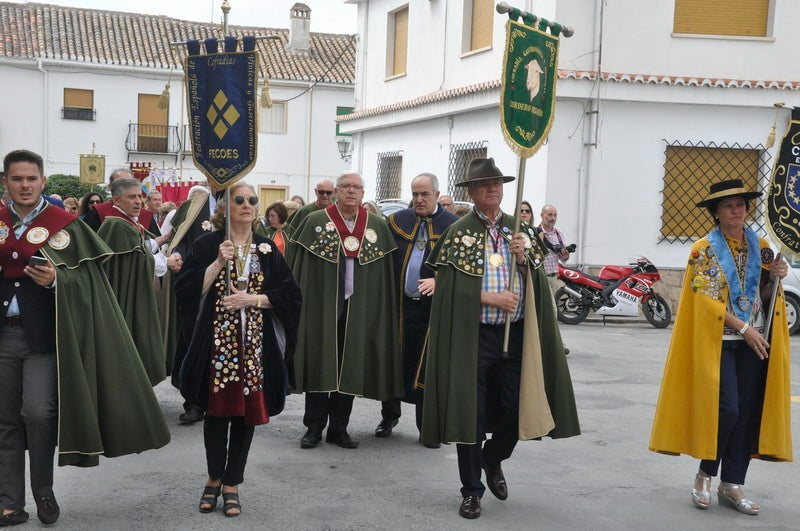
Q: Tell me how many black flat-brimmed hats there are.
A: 1